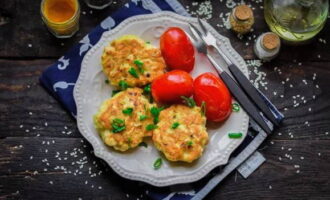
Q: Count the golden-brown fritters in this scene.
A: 3